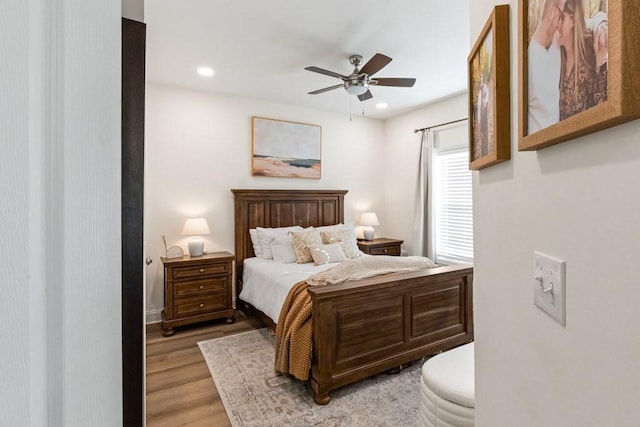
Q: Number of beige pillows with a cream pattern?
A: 2